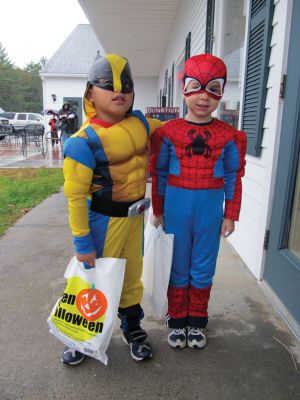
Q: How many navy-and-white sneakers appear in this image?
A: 4